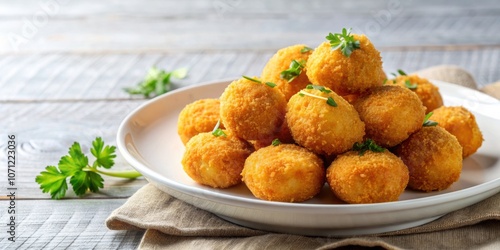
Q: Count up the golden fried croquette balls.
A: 12